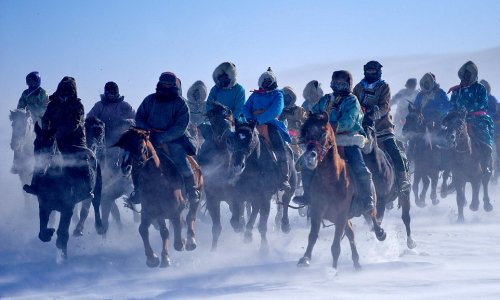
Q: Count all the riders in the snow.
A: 15